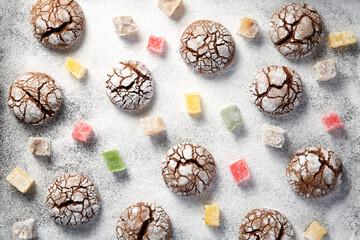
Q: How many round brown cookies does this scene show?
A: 11